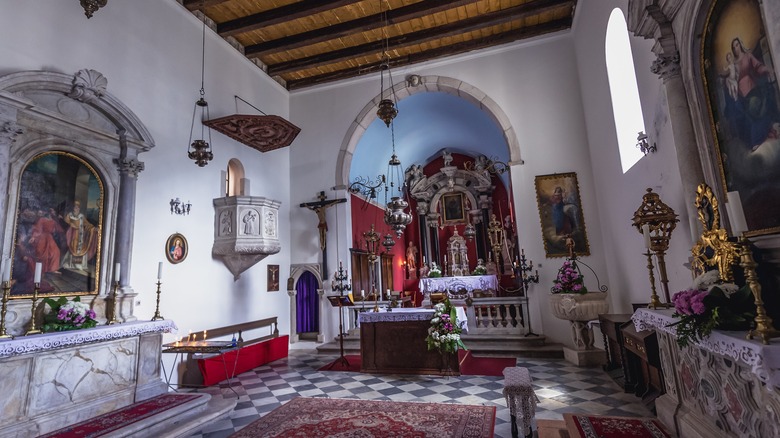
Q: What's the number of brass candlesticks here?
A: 6